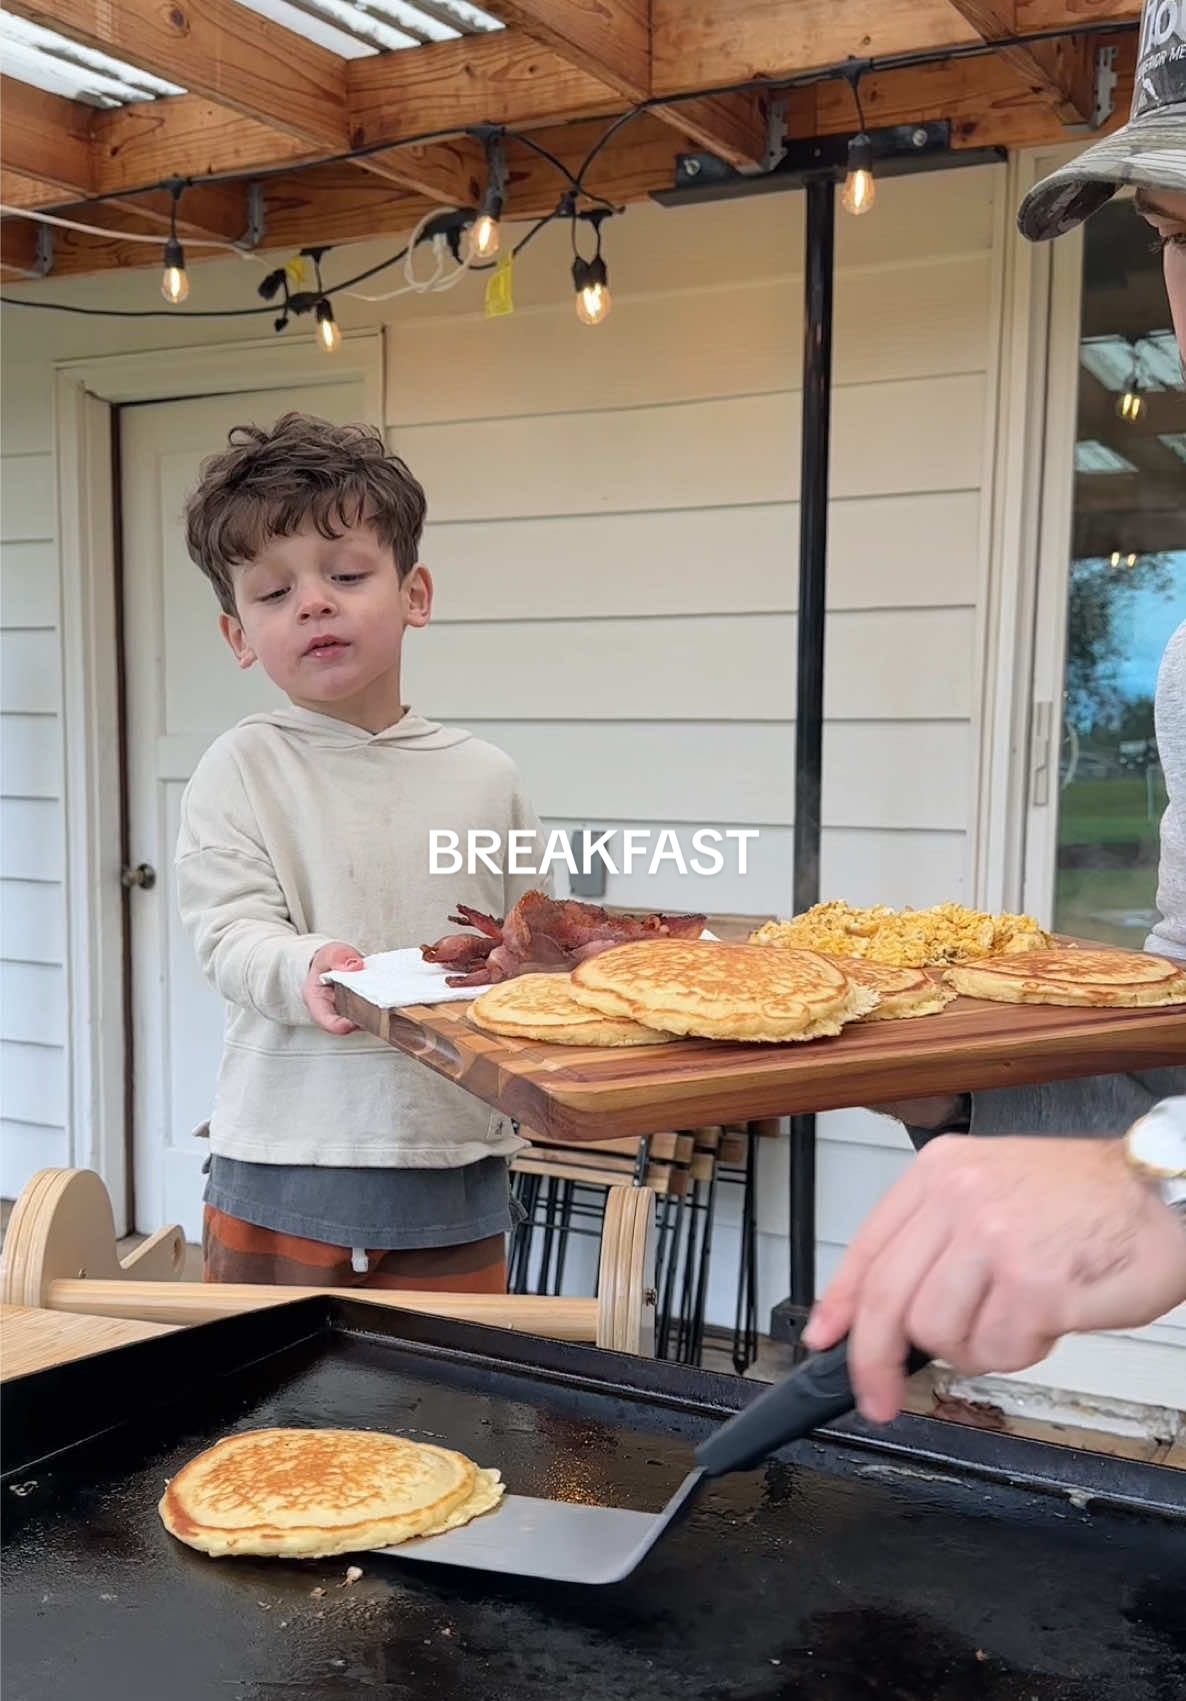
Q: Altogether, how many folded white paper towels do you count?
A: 1